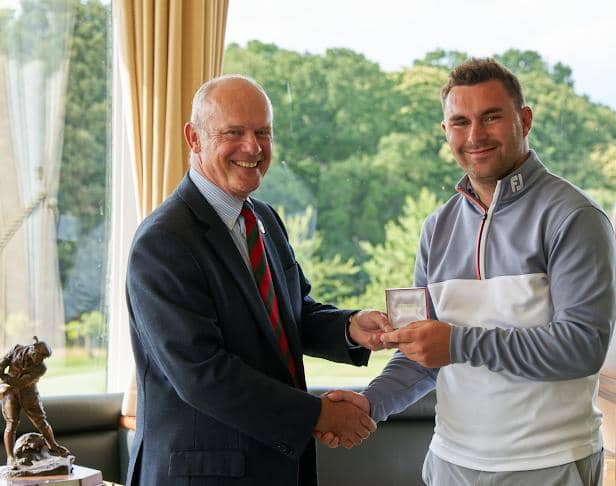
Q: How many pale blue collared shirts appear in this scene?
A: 1